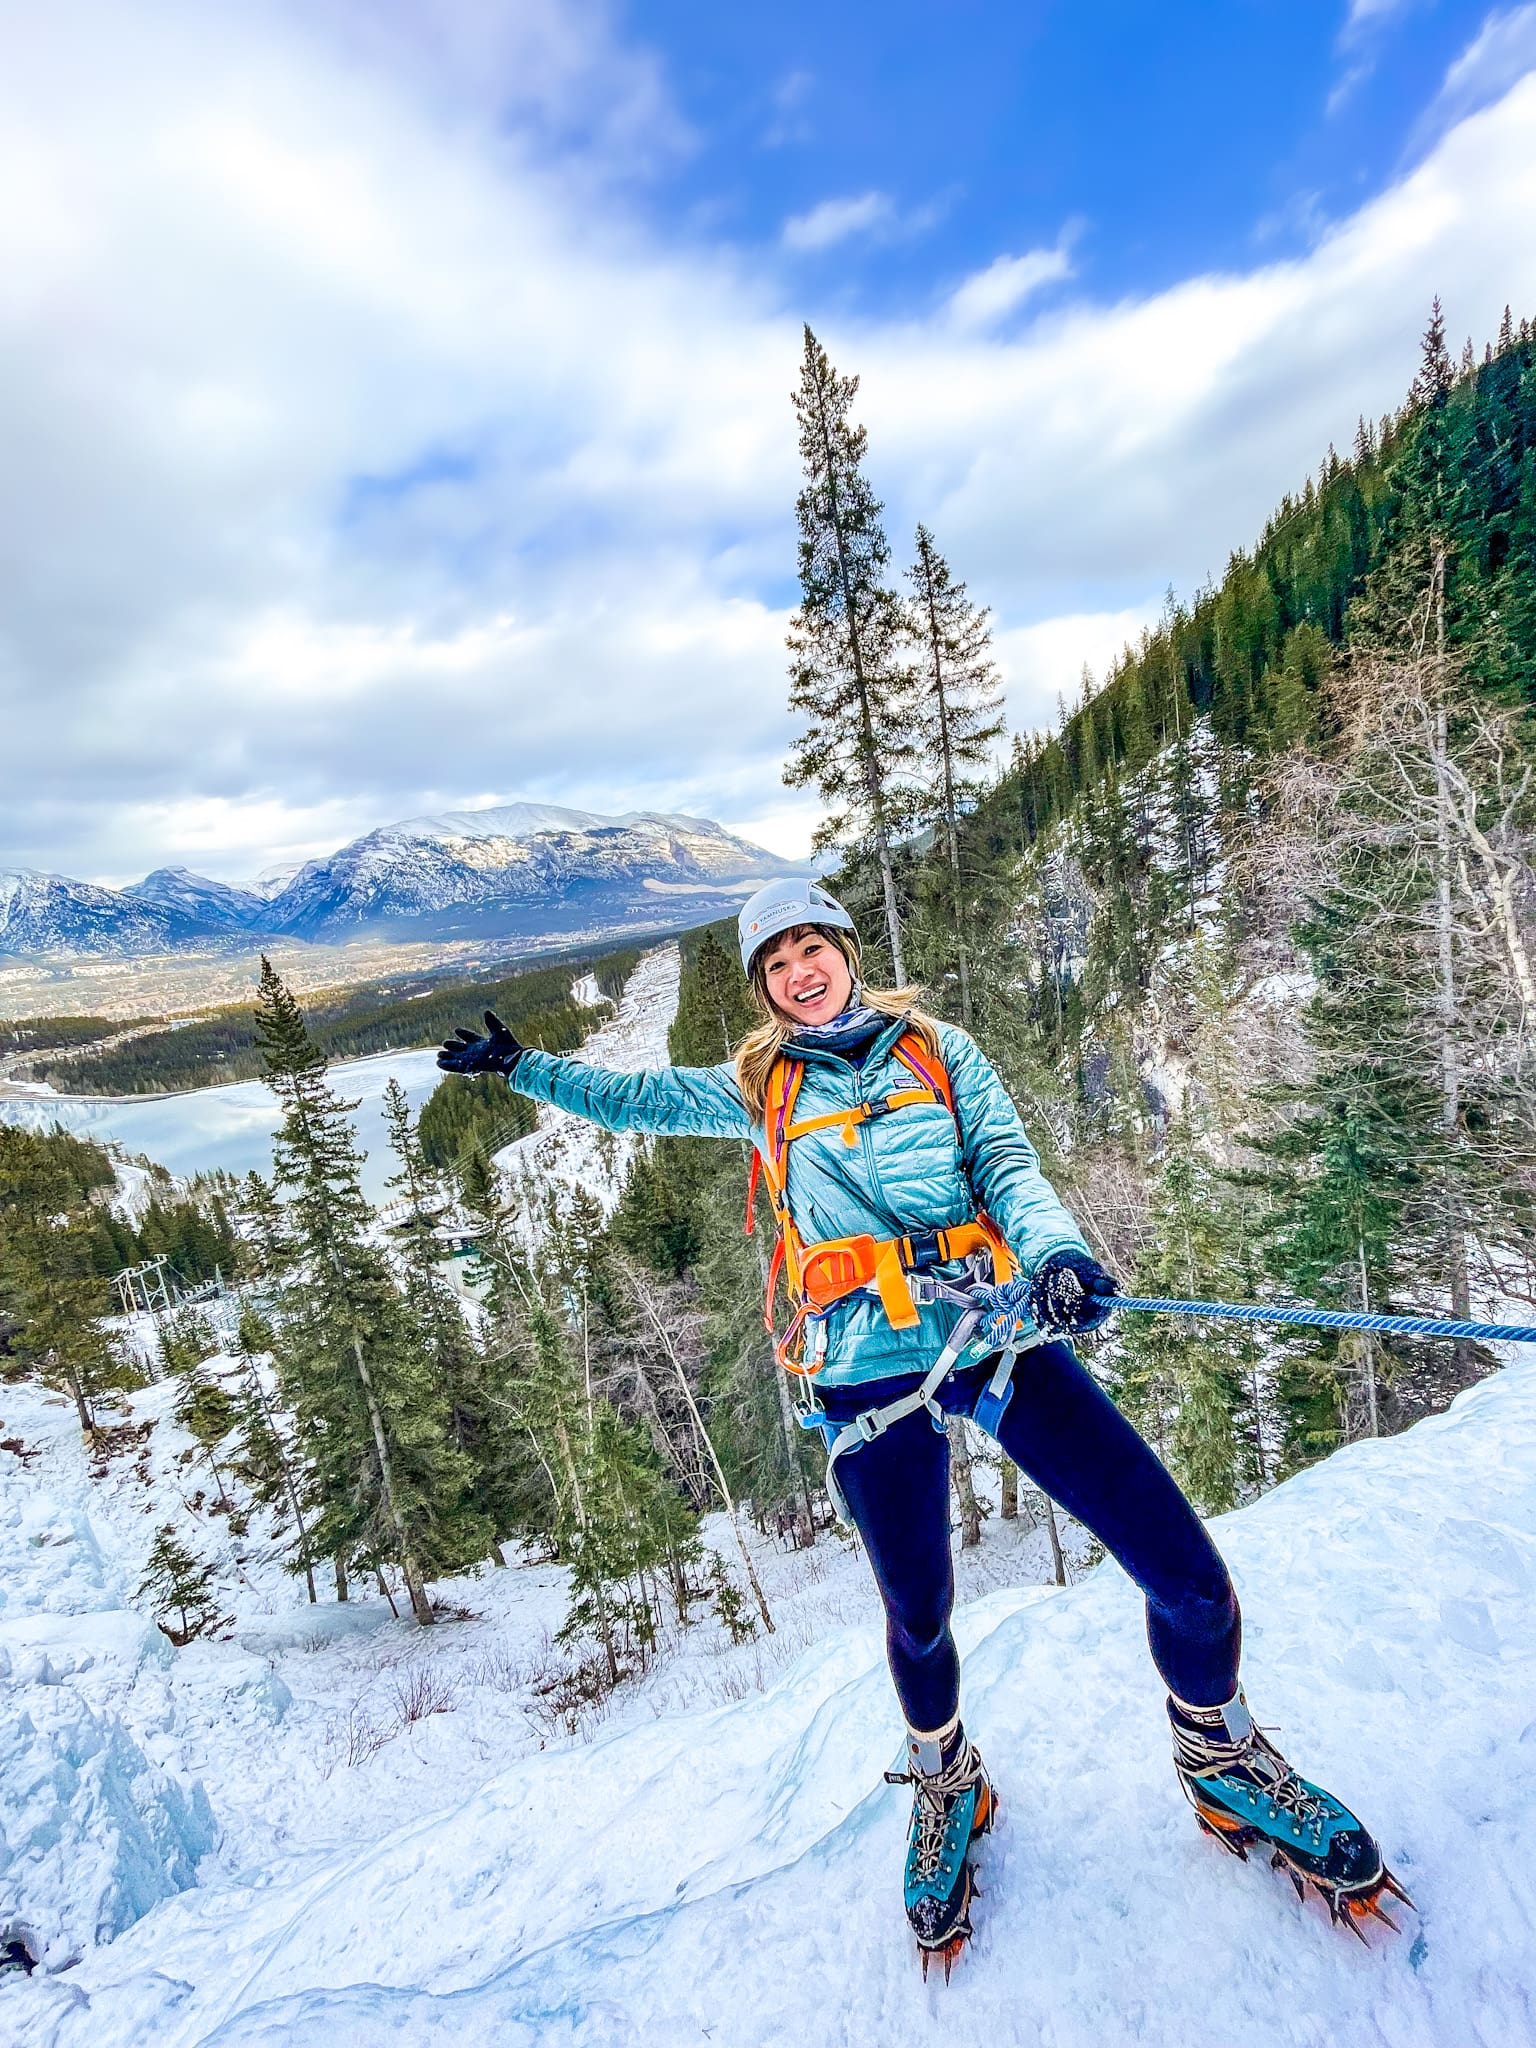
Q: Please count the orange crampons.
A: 2